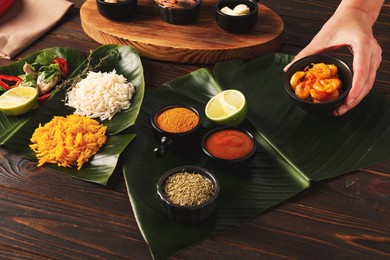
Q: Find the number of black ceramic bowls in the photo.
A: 7